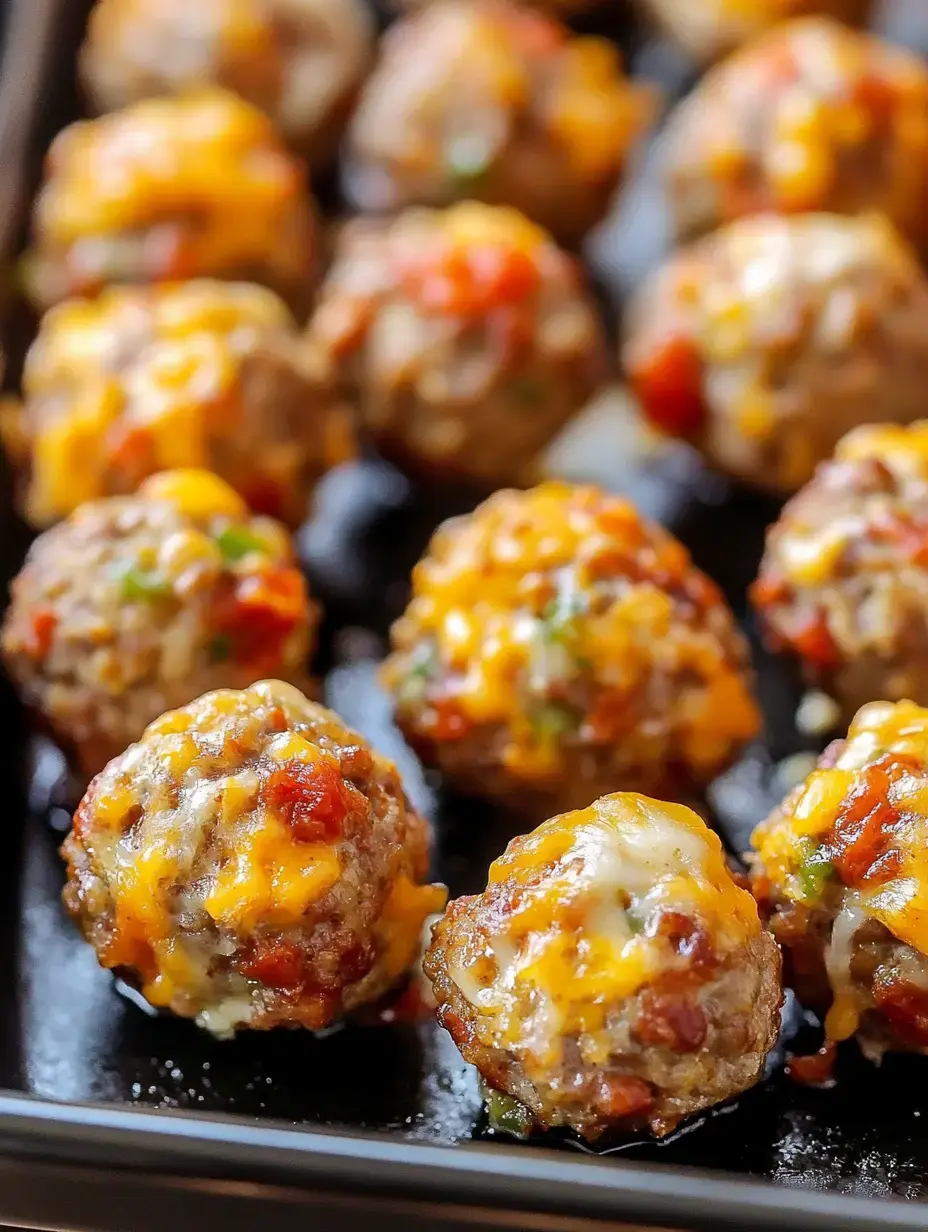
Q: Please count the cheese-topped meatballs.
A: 14